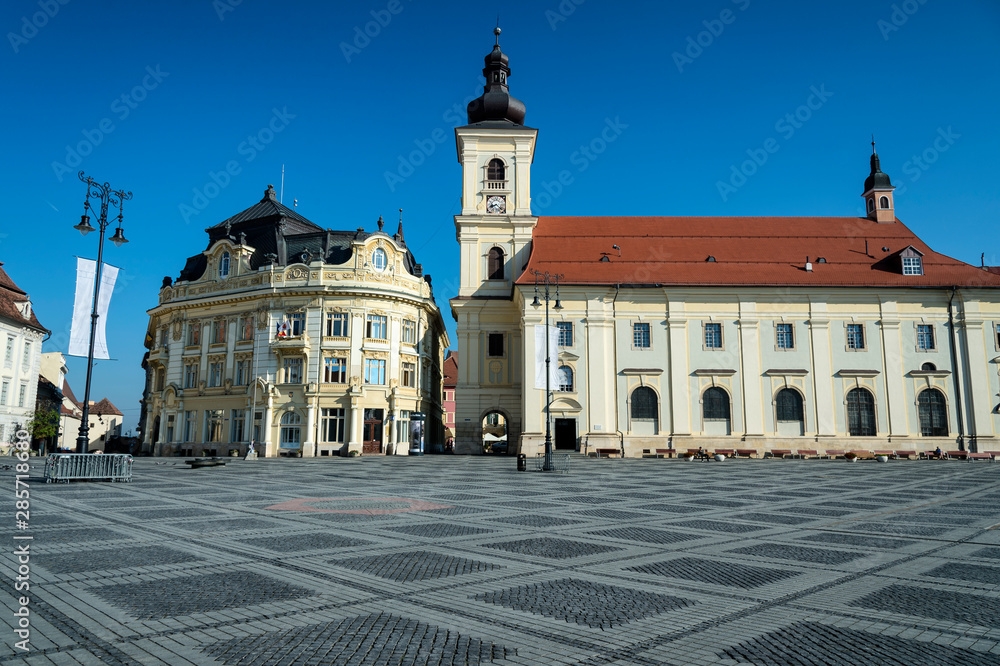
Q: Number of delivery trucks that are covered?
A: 0